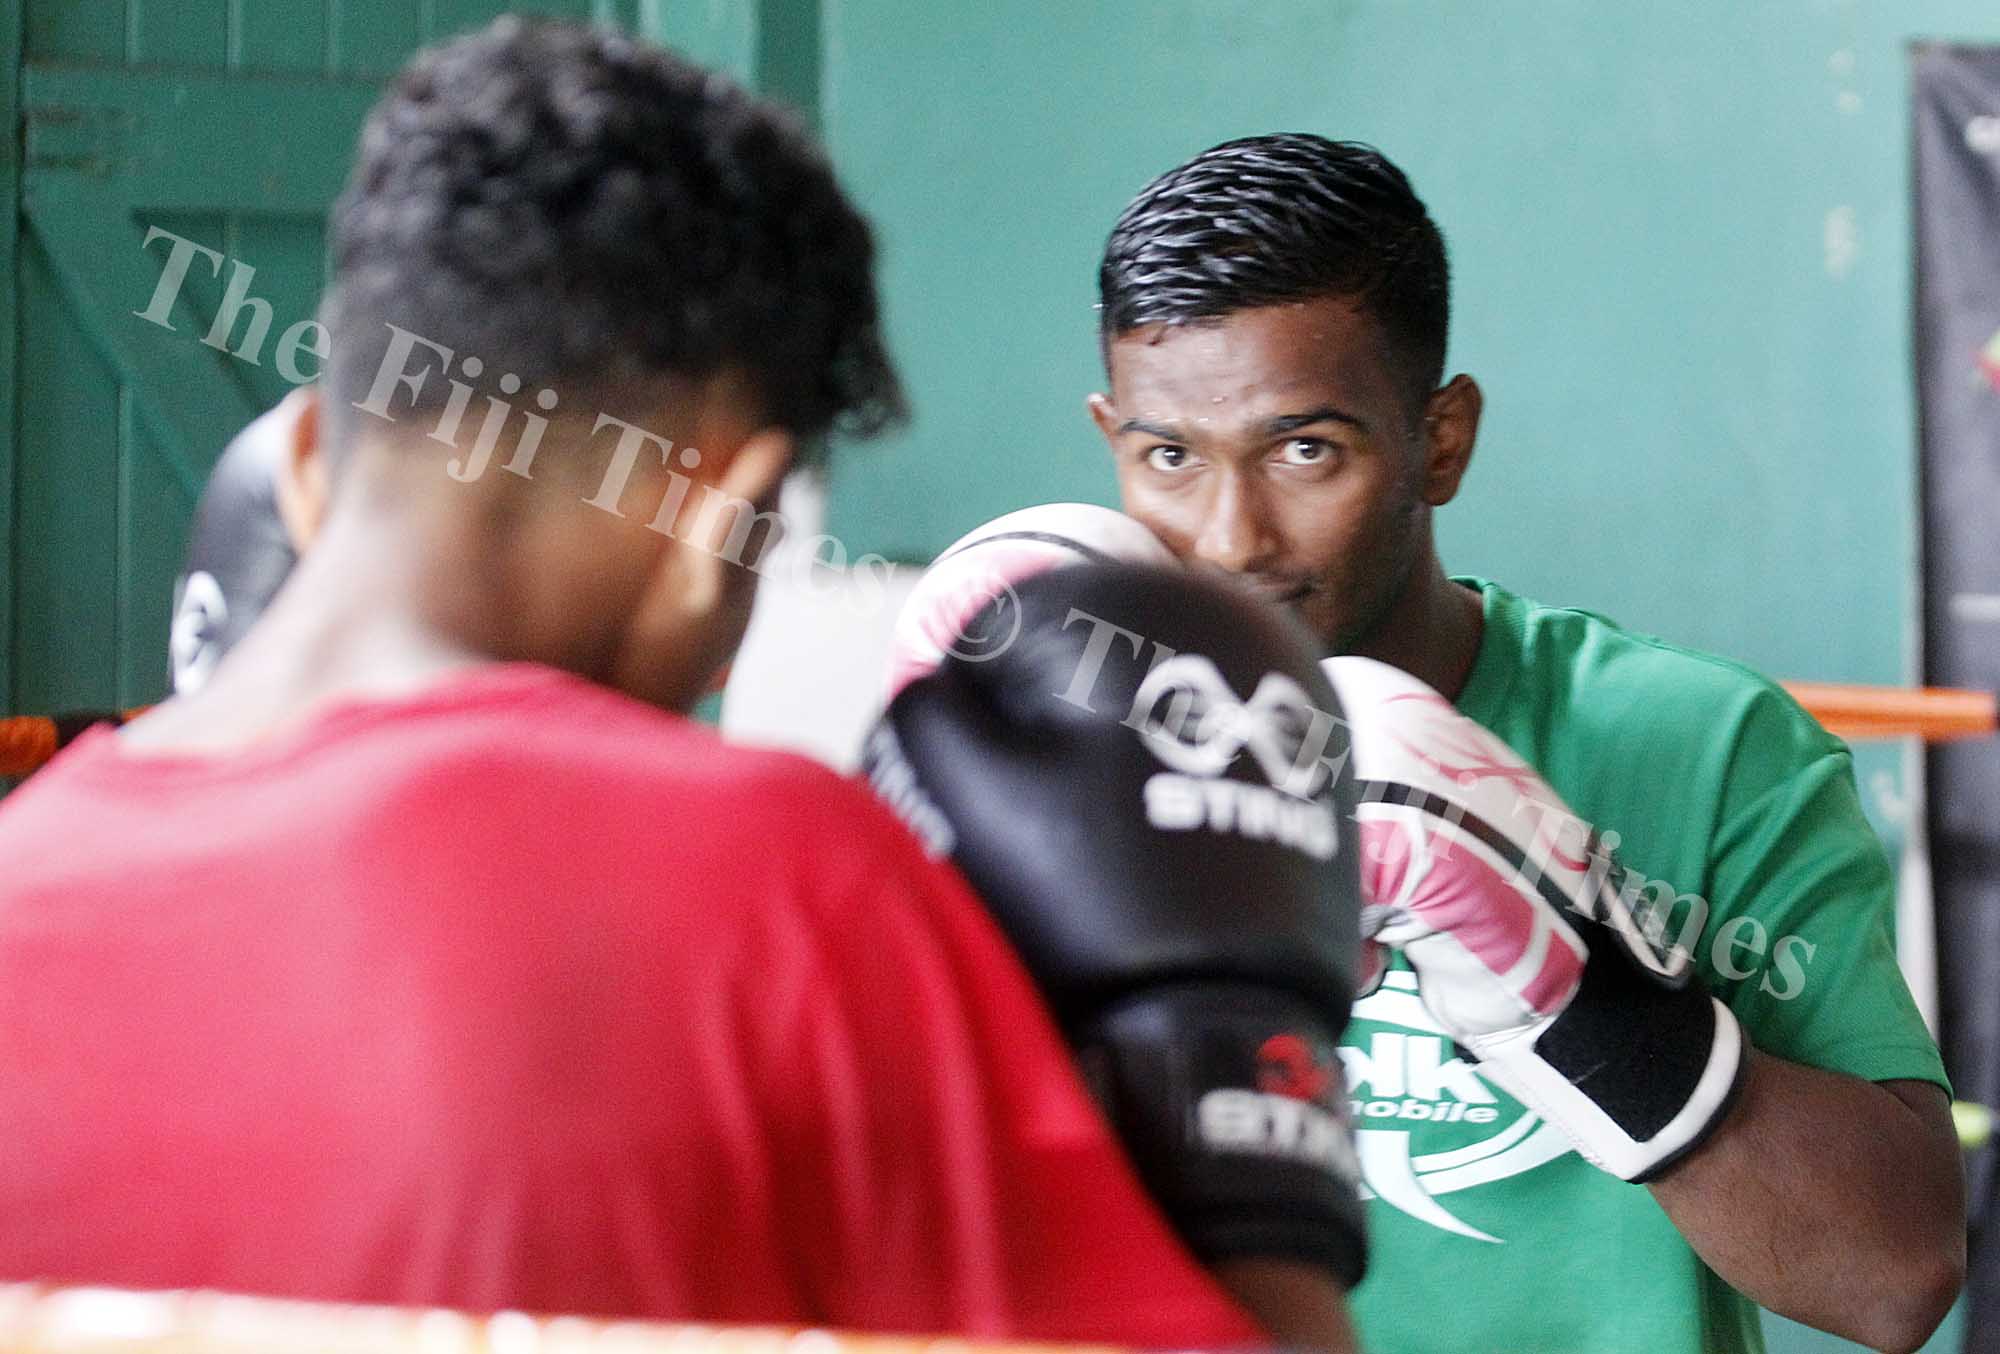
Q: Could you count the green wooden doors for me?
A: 1